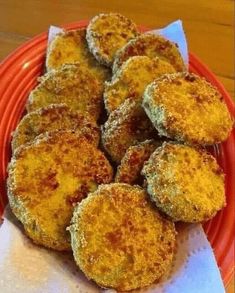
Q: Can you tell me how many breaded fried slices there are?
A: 12